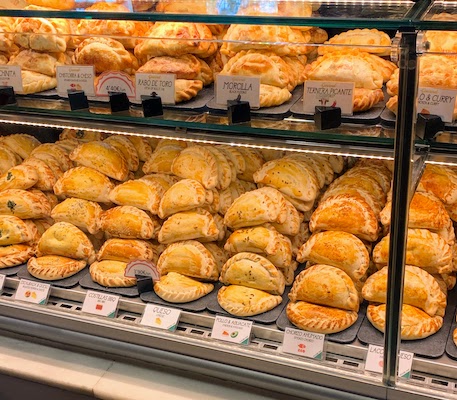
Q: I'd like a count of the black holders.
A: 8